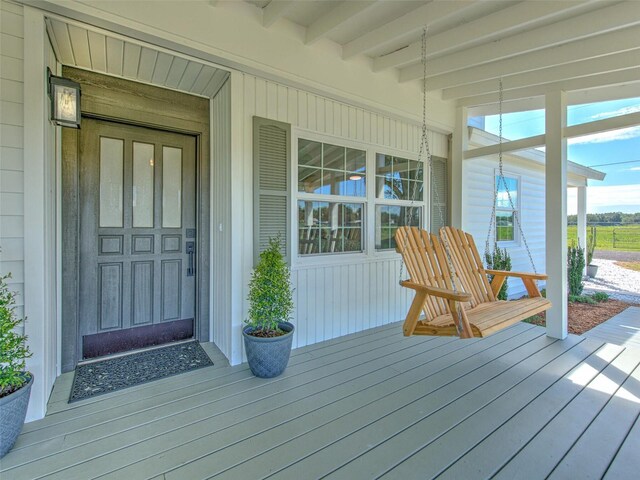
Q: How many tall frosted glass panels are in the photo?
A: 3